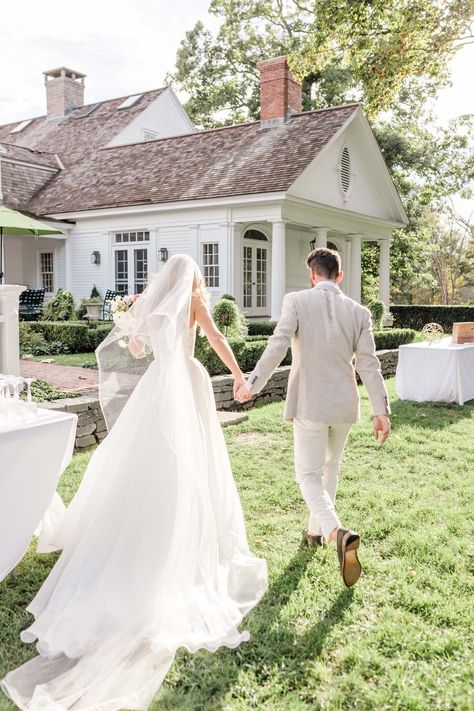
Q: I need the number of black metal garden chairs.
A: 2